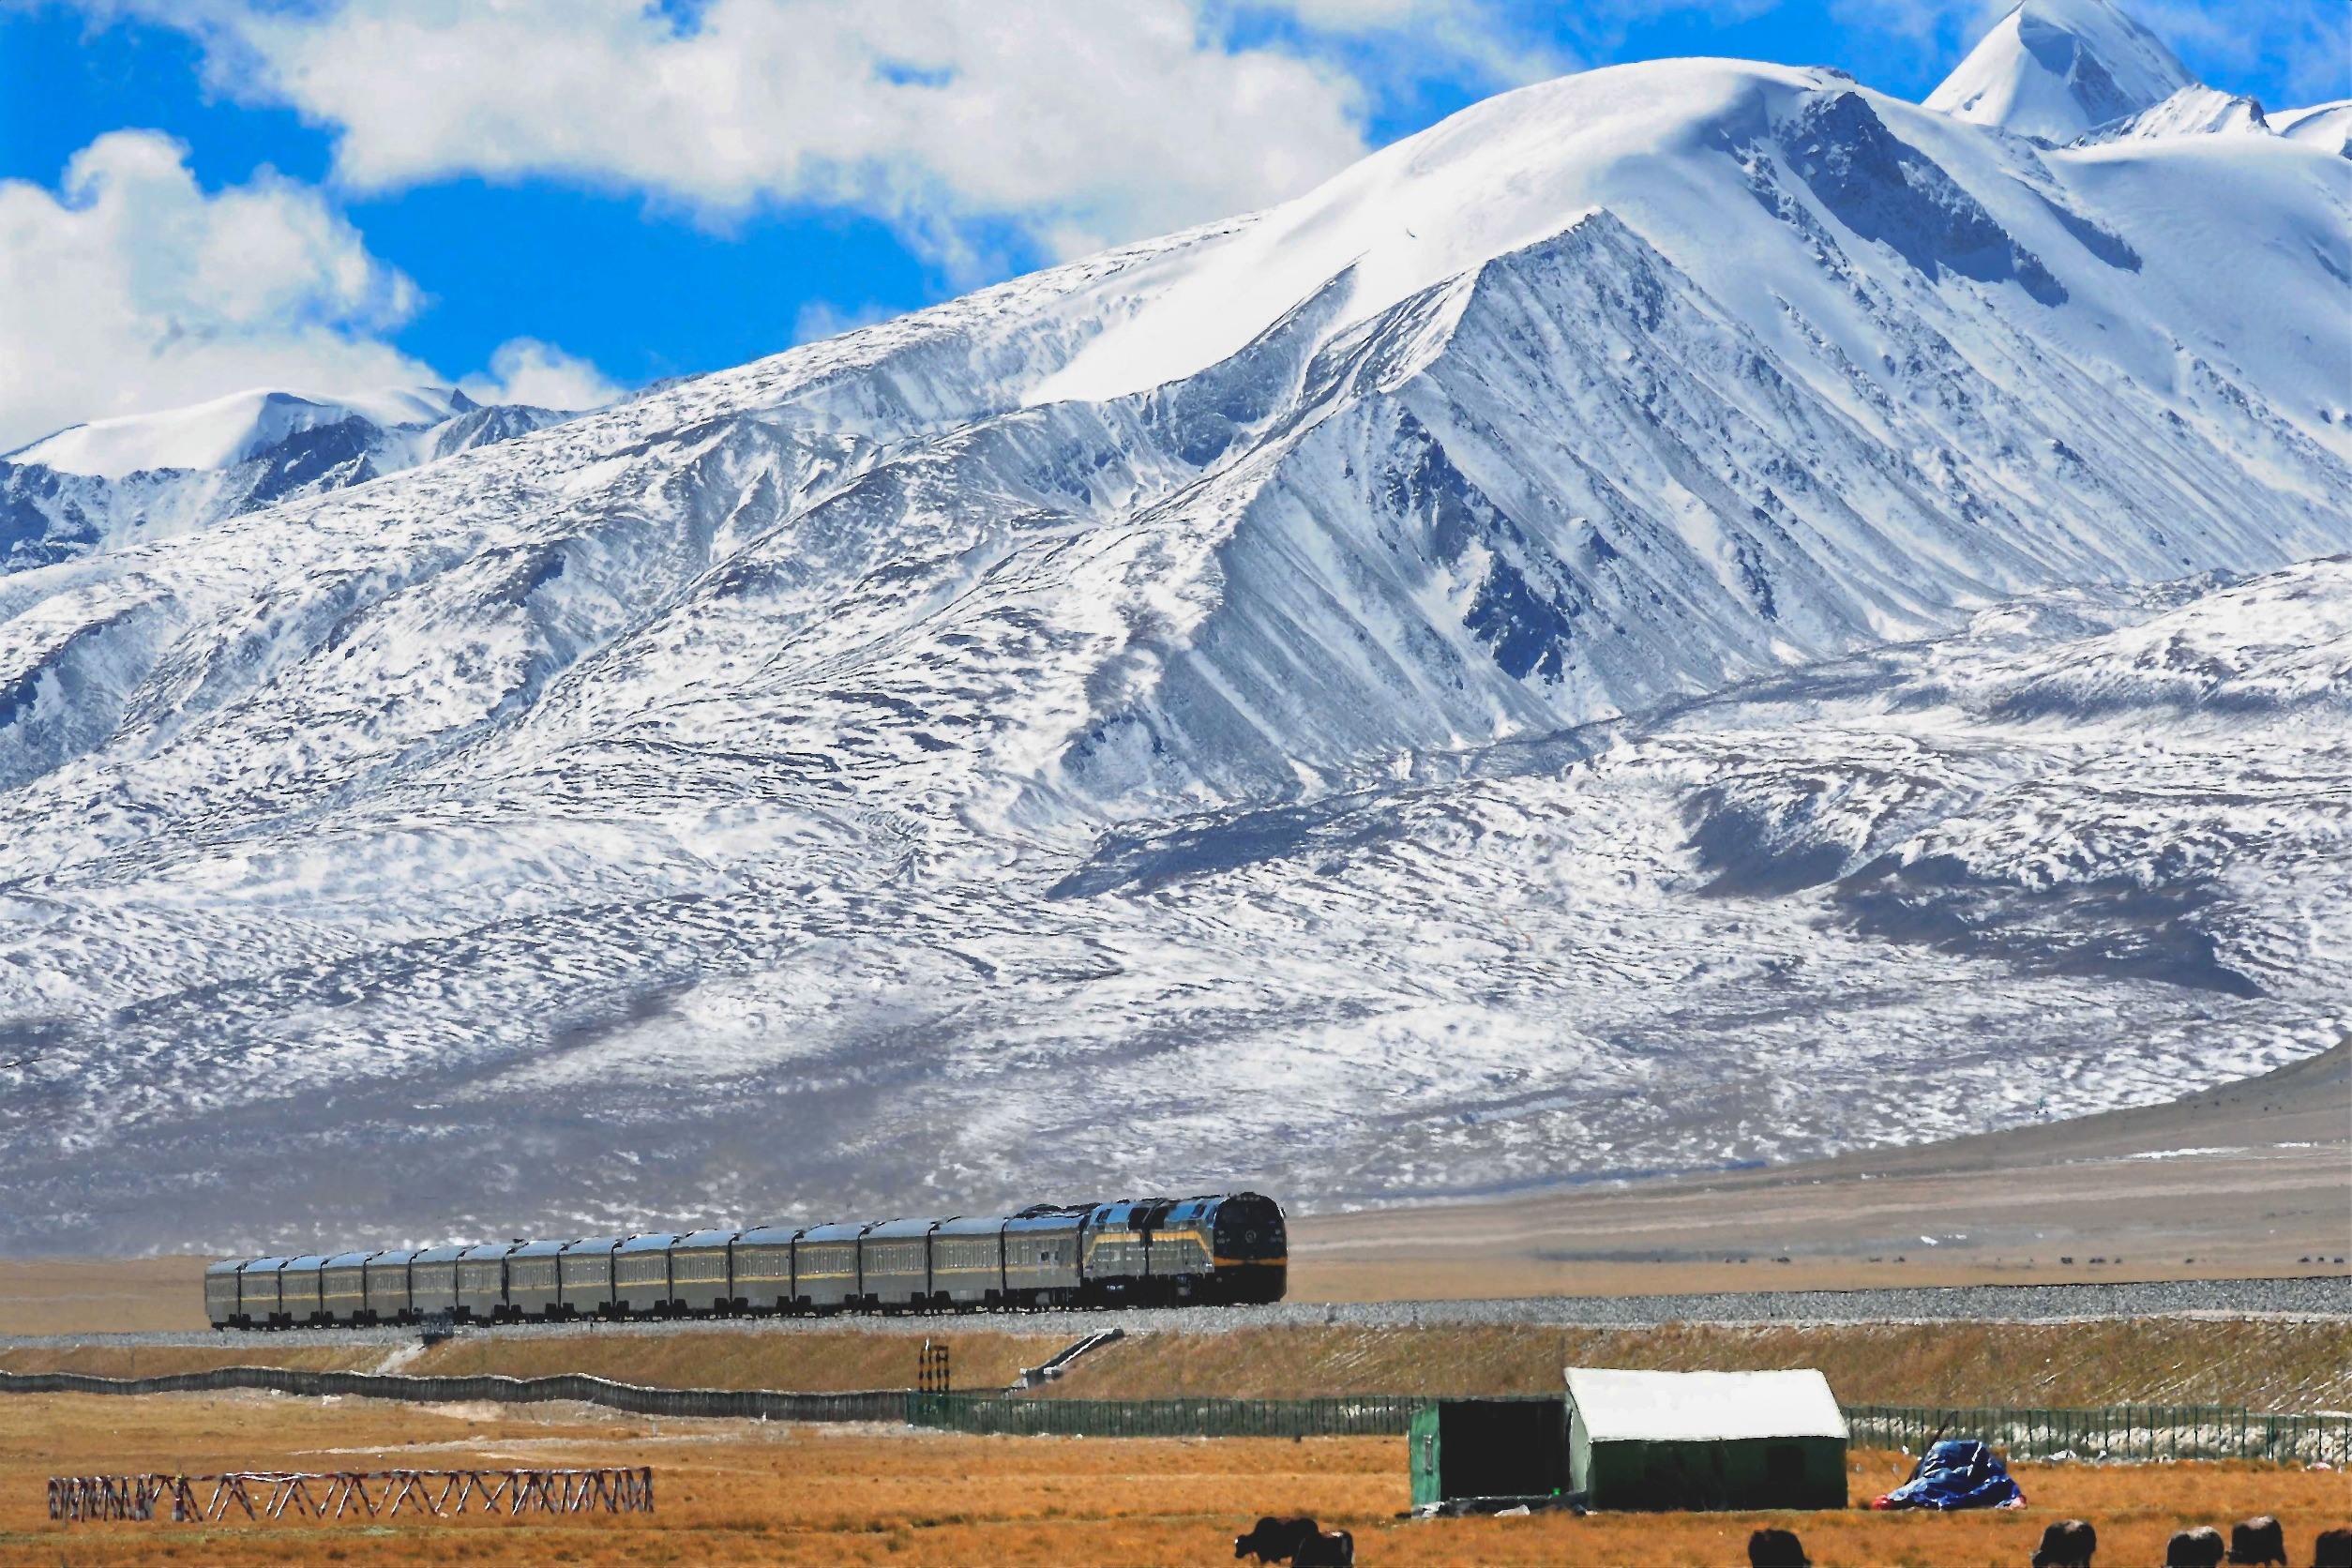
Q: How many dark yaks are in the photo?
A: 7